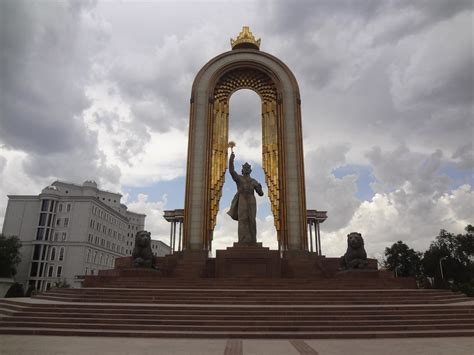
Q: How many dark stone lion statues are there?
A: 2